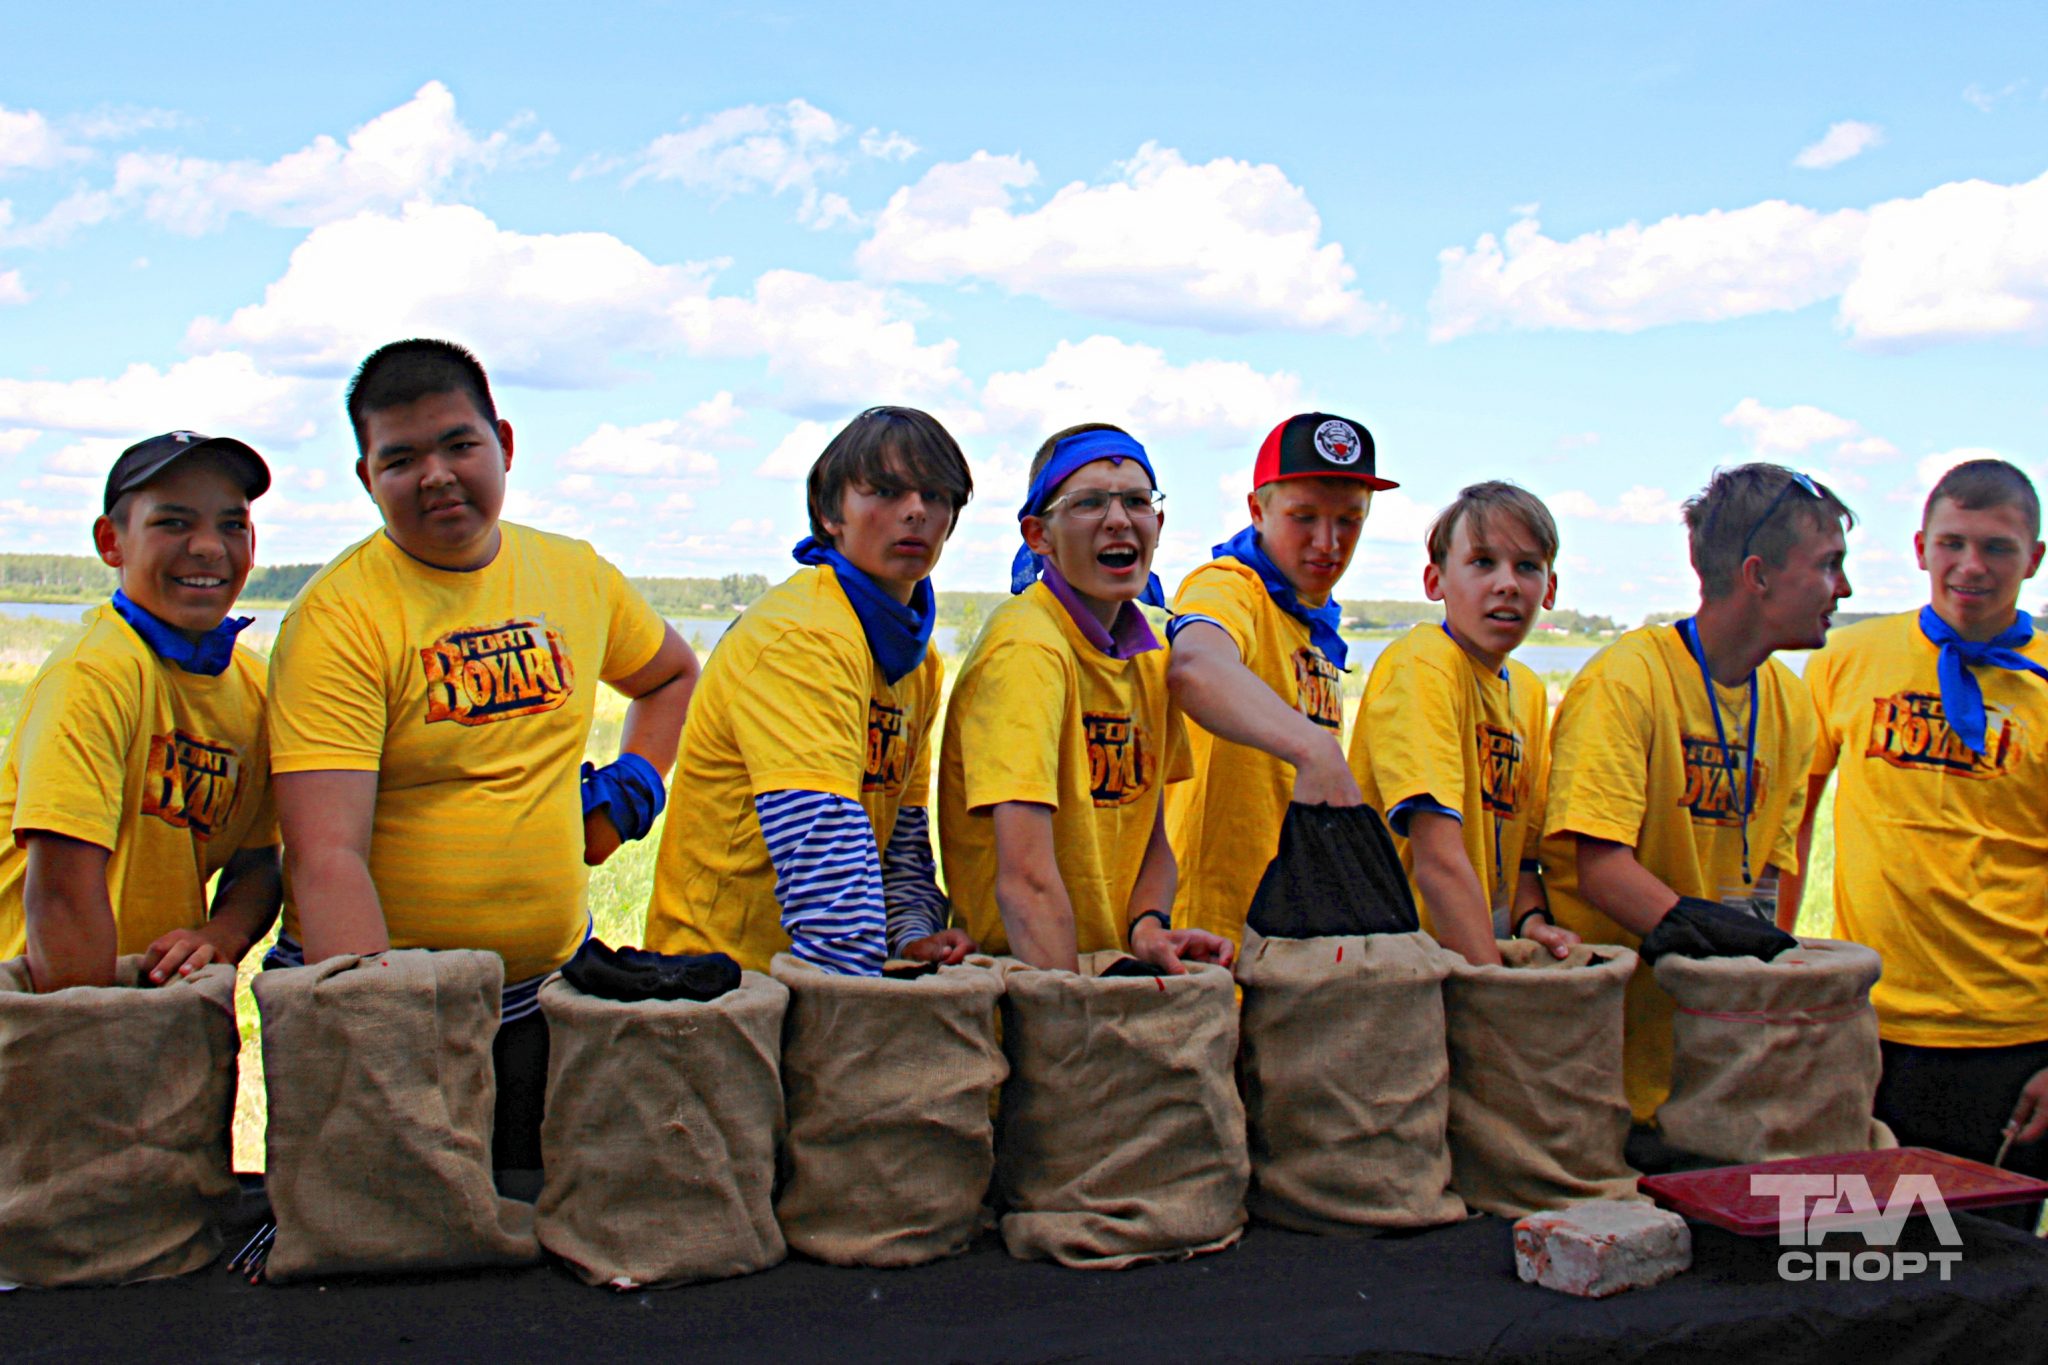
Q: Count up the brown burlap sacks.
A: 8